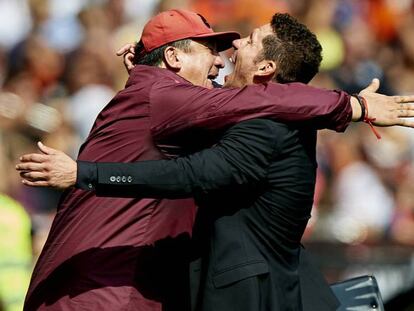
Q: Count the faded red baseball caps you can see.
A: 1